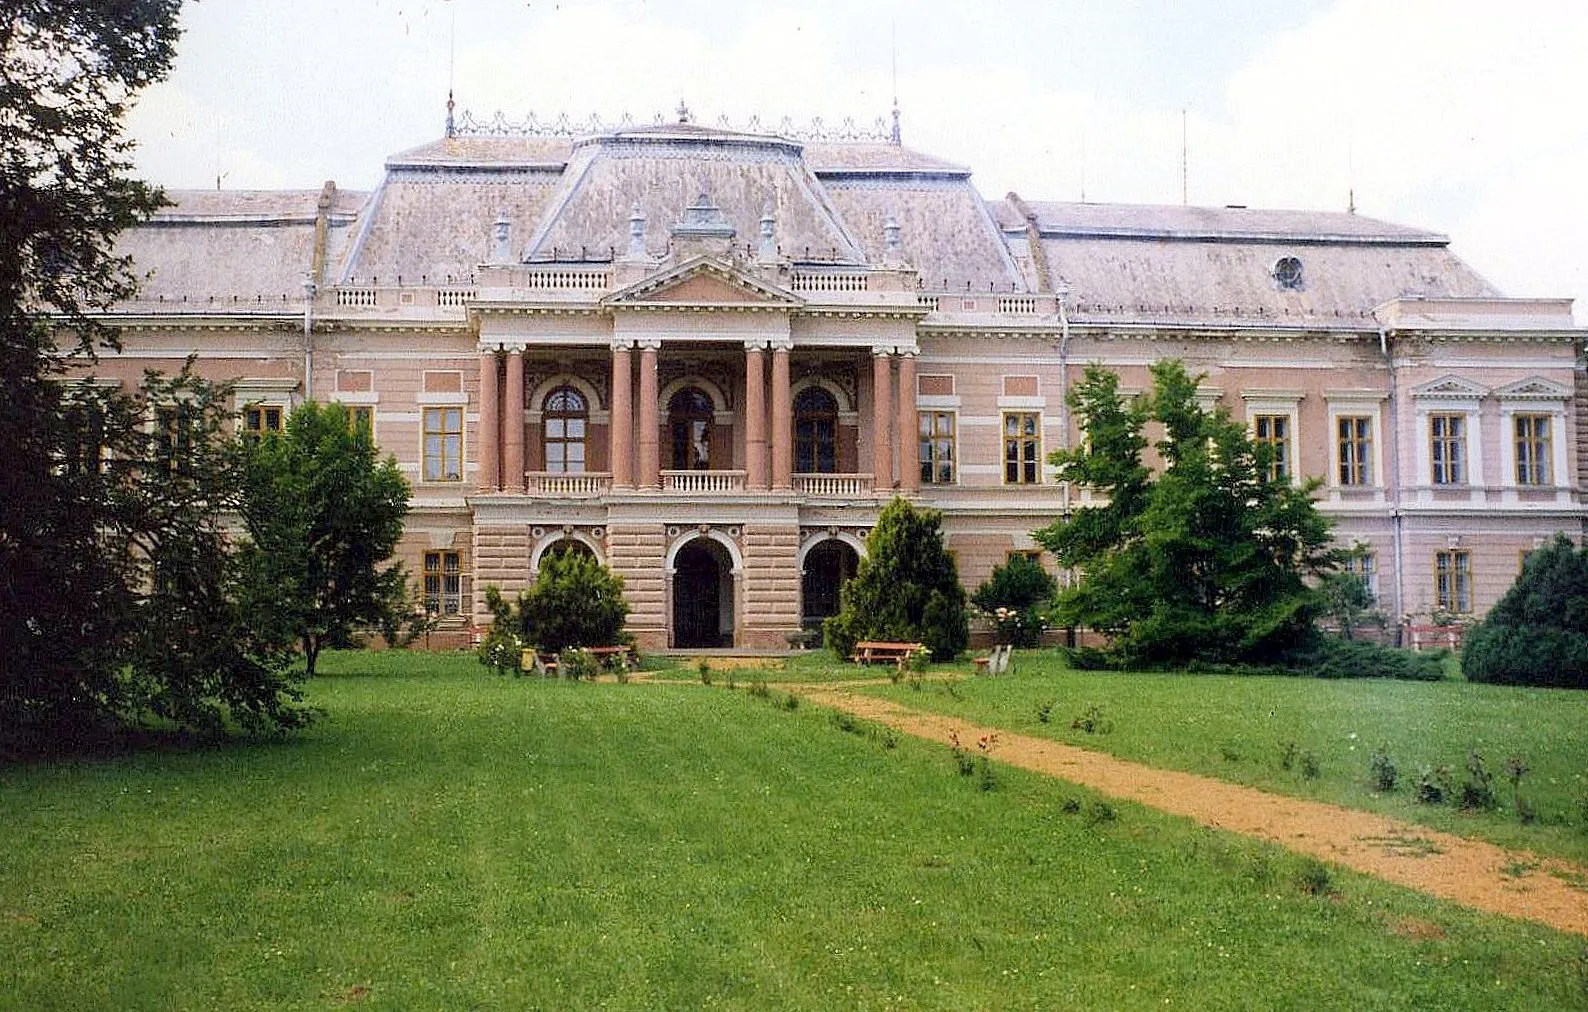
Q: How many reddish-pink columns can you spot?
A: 8